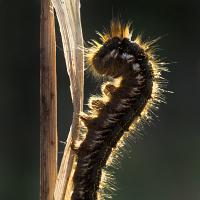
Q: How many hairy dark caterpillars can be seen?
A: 1